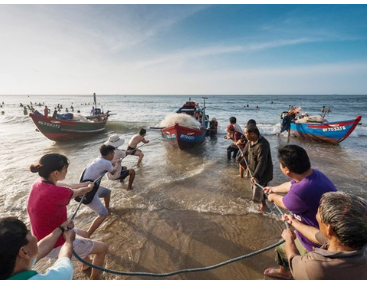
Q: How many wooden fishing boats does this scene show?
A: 3